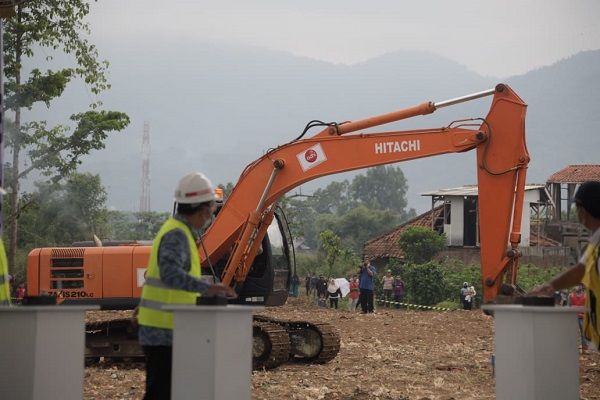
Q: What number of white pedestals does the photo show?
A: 3